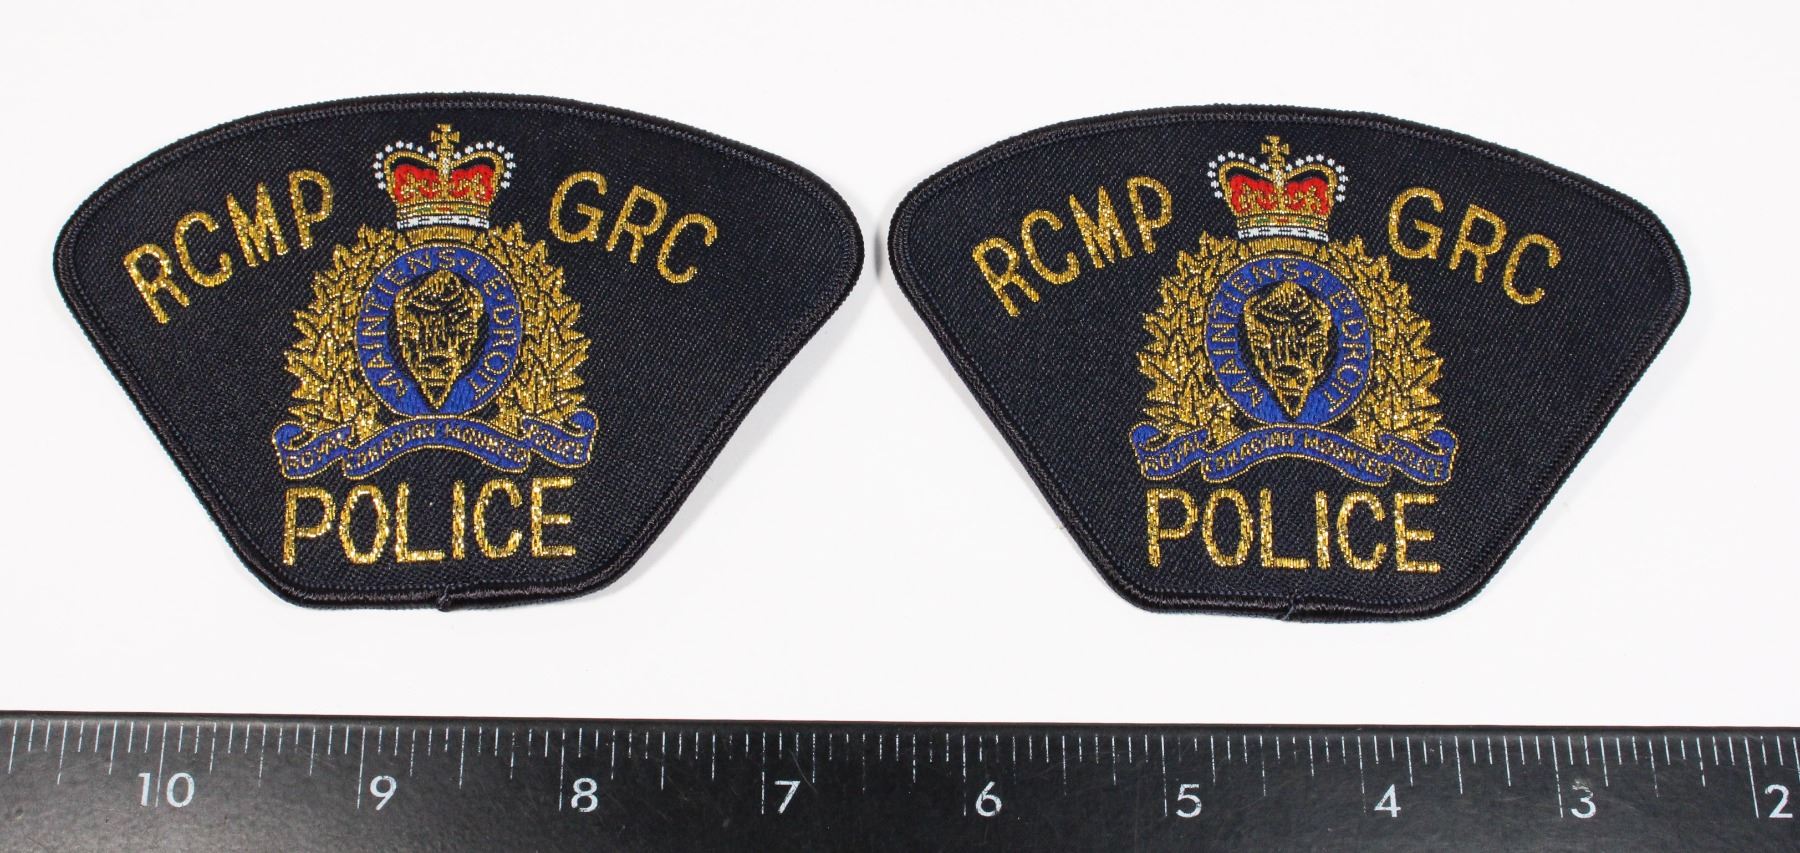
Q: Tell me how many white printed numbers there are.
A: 9